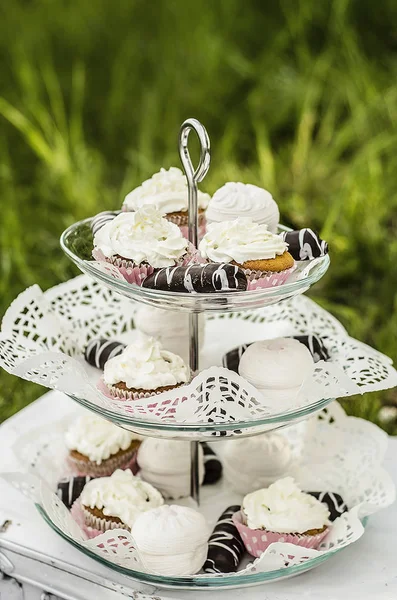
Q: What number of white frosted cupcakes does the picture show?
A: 7